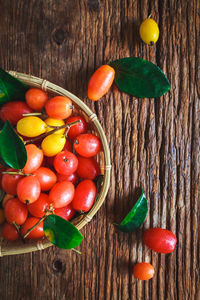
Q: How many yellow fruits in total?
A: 4